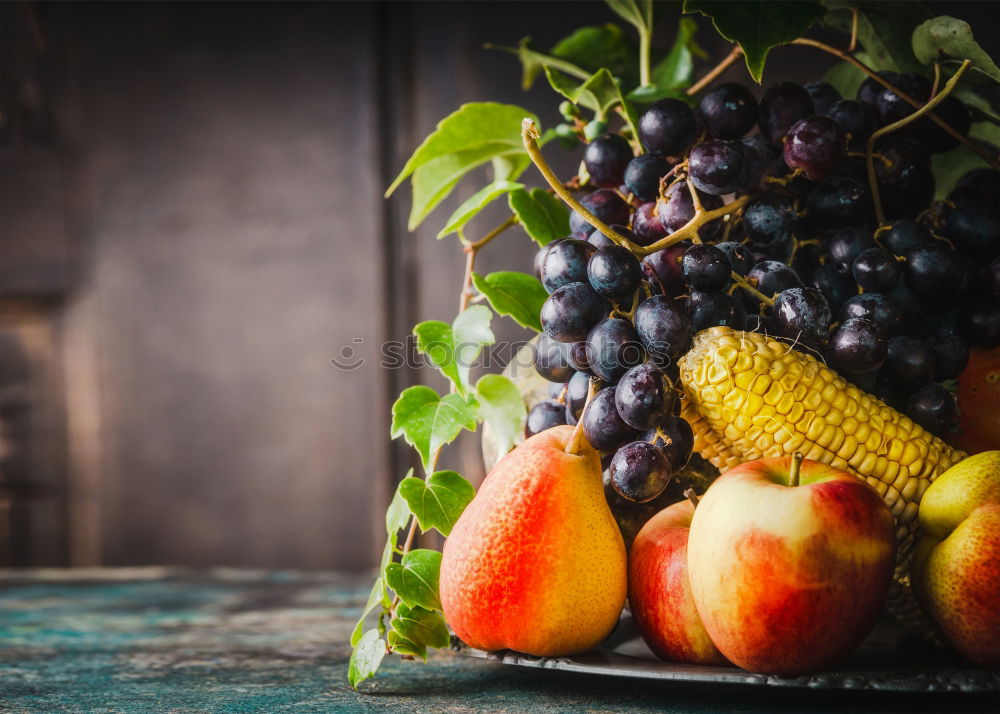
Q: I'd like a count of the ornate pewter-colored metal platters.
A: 1